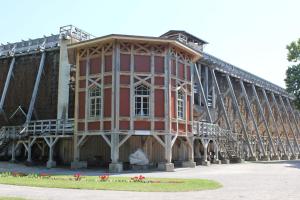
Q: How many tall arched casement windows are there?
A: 3